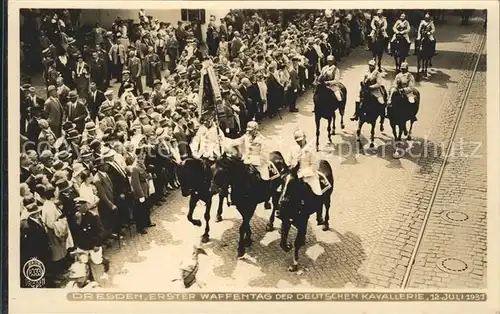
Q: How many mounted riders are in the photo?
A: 9